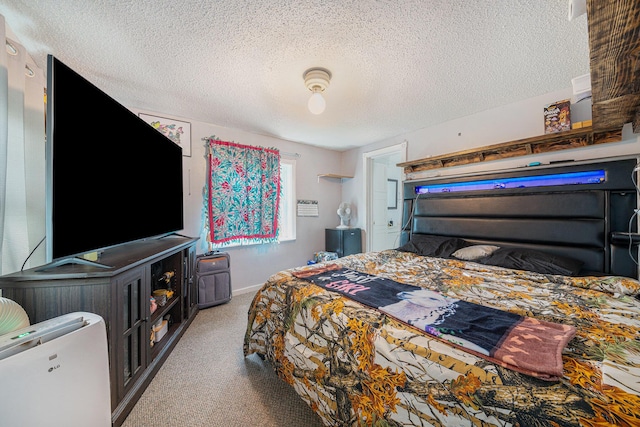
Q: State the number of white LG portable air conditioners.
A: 1